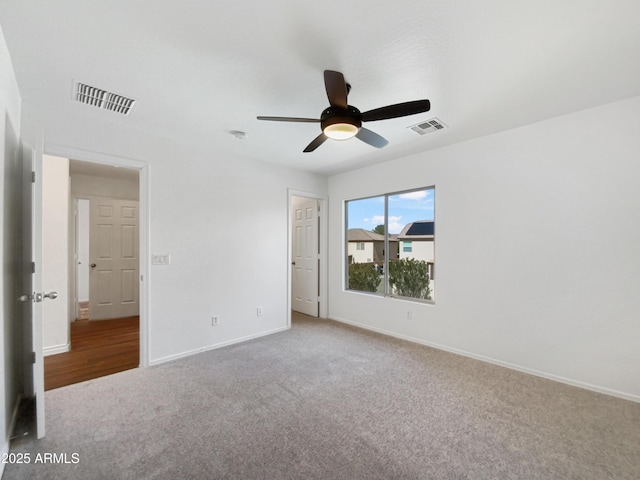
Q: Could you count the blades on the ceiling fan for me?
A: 5